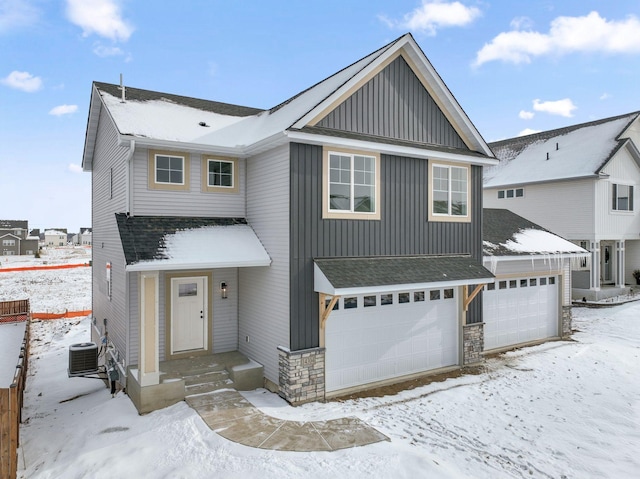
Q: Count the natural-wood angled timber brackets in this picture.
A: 2